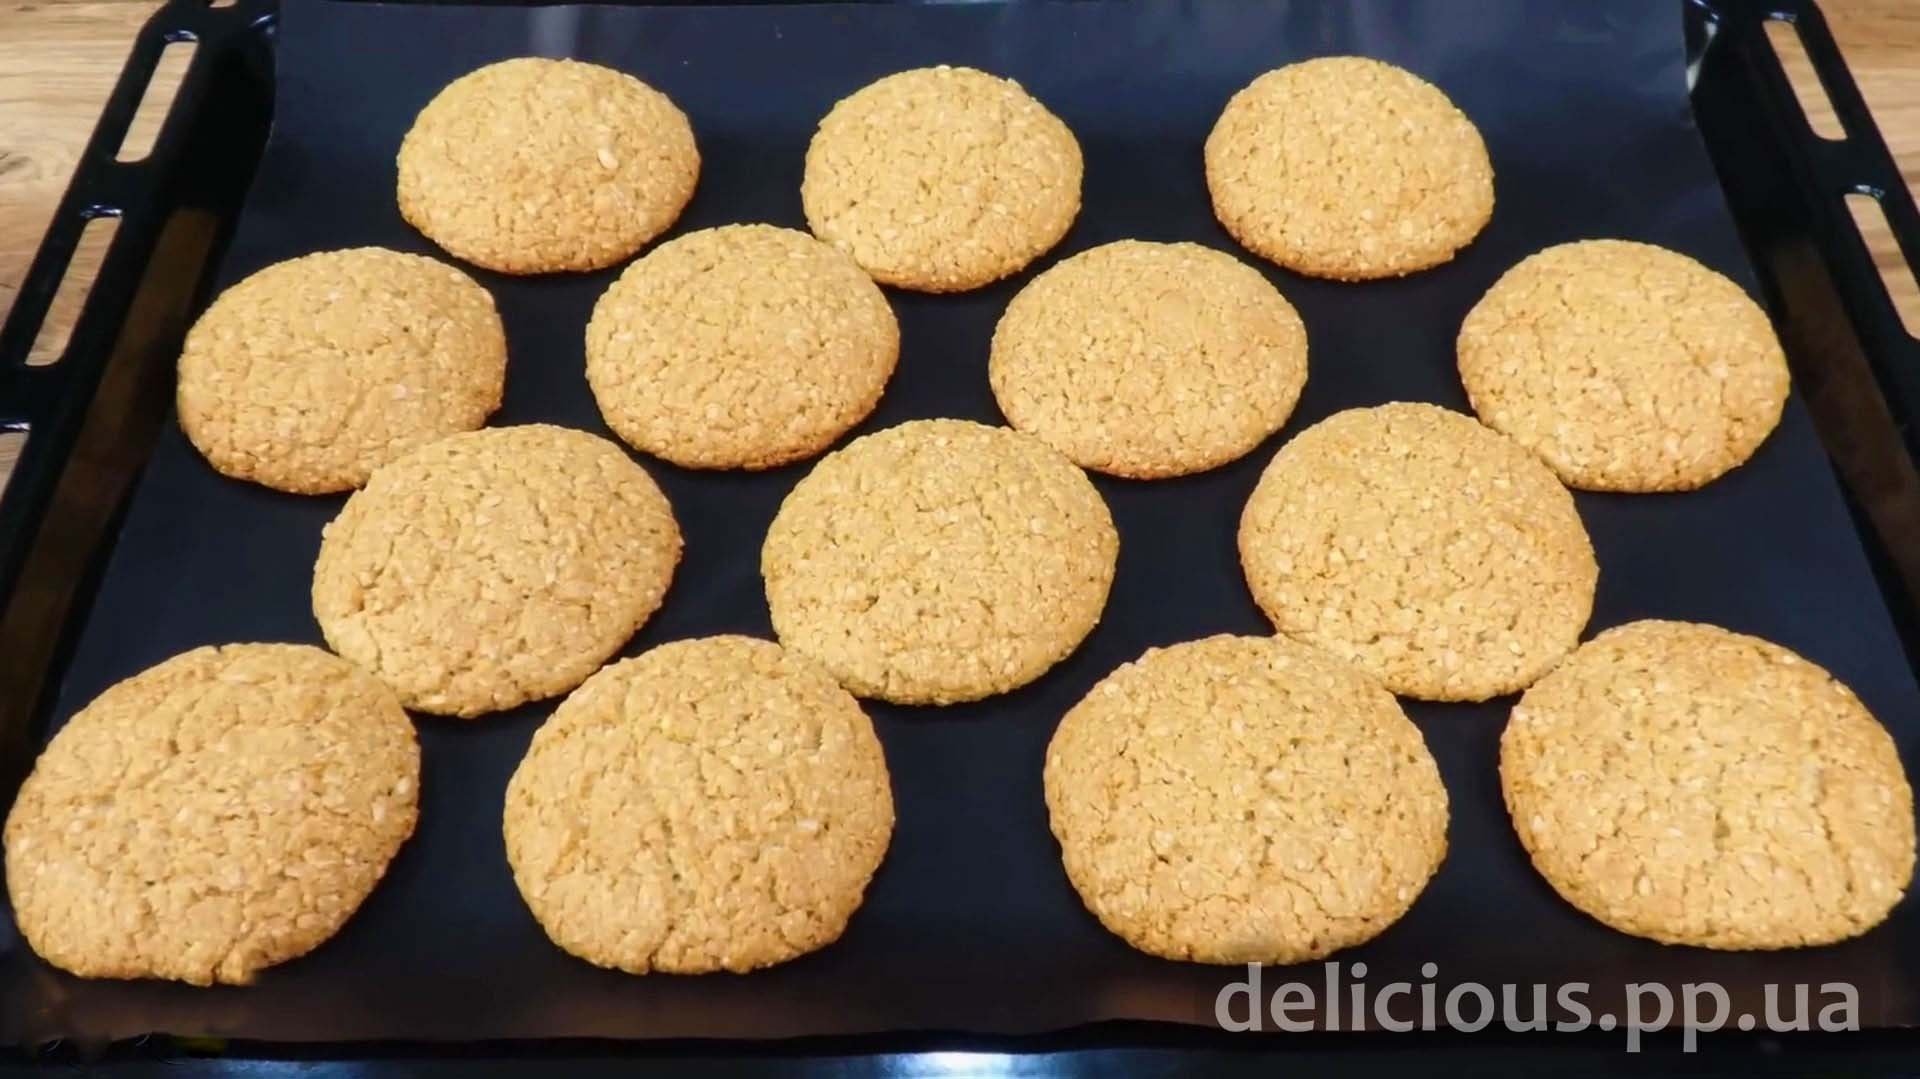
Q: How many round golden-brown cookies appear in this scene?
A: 14